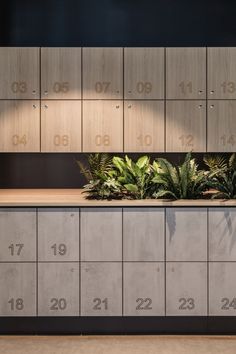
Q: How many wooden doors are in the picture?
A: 12